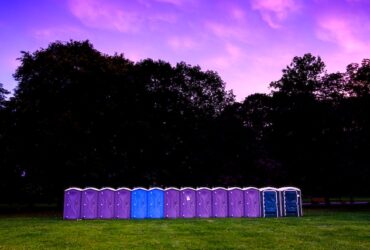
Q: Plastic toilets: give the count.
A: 14